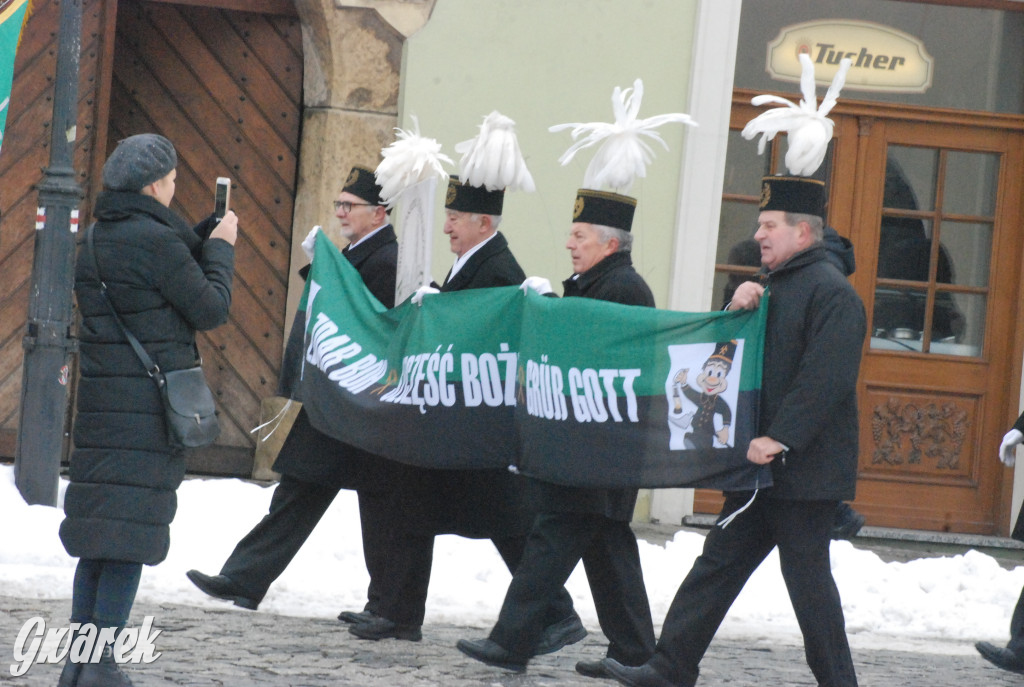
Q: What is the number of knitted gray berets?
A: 1